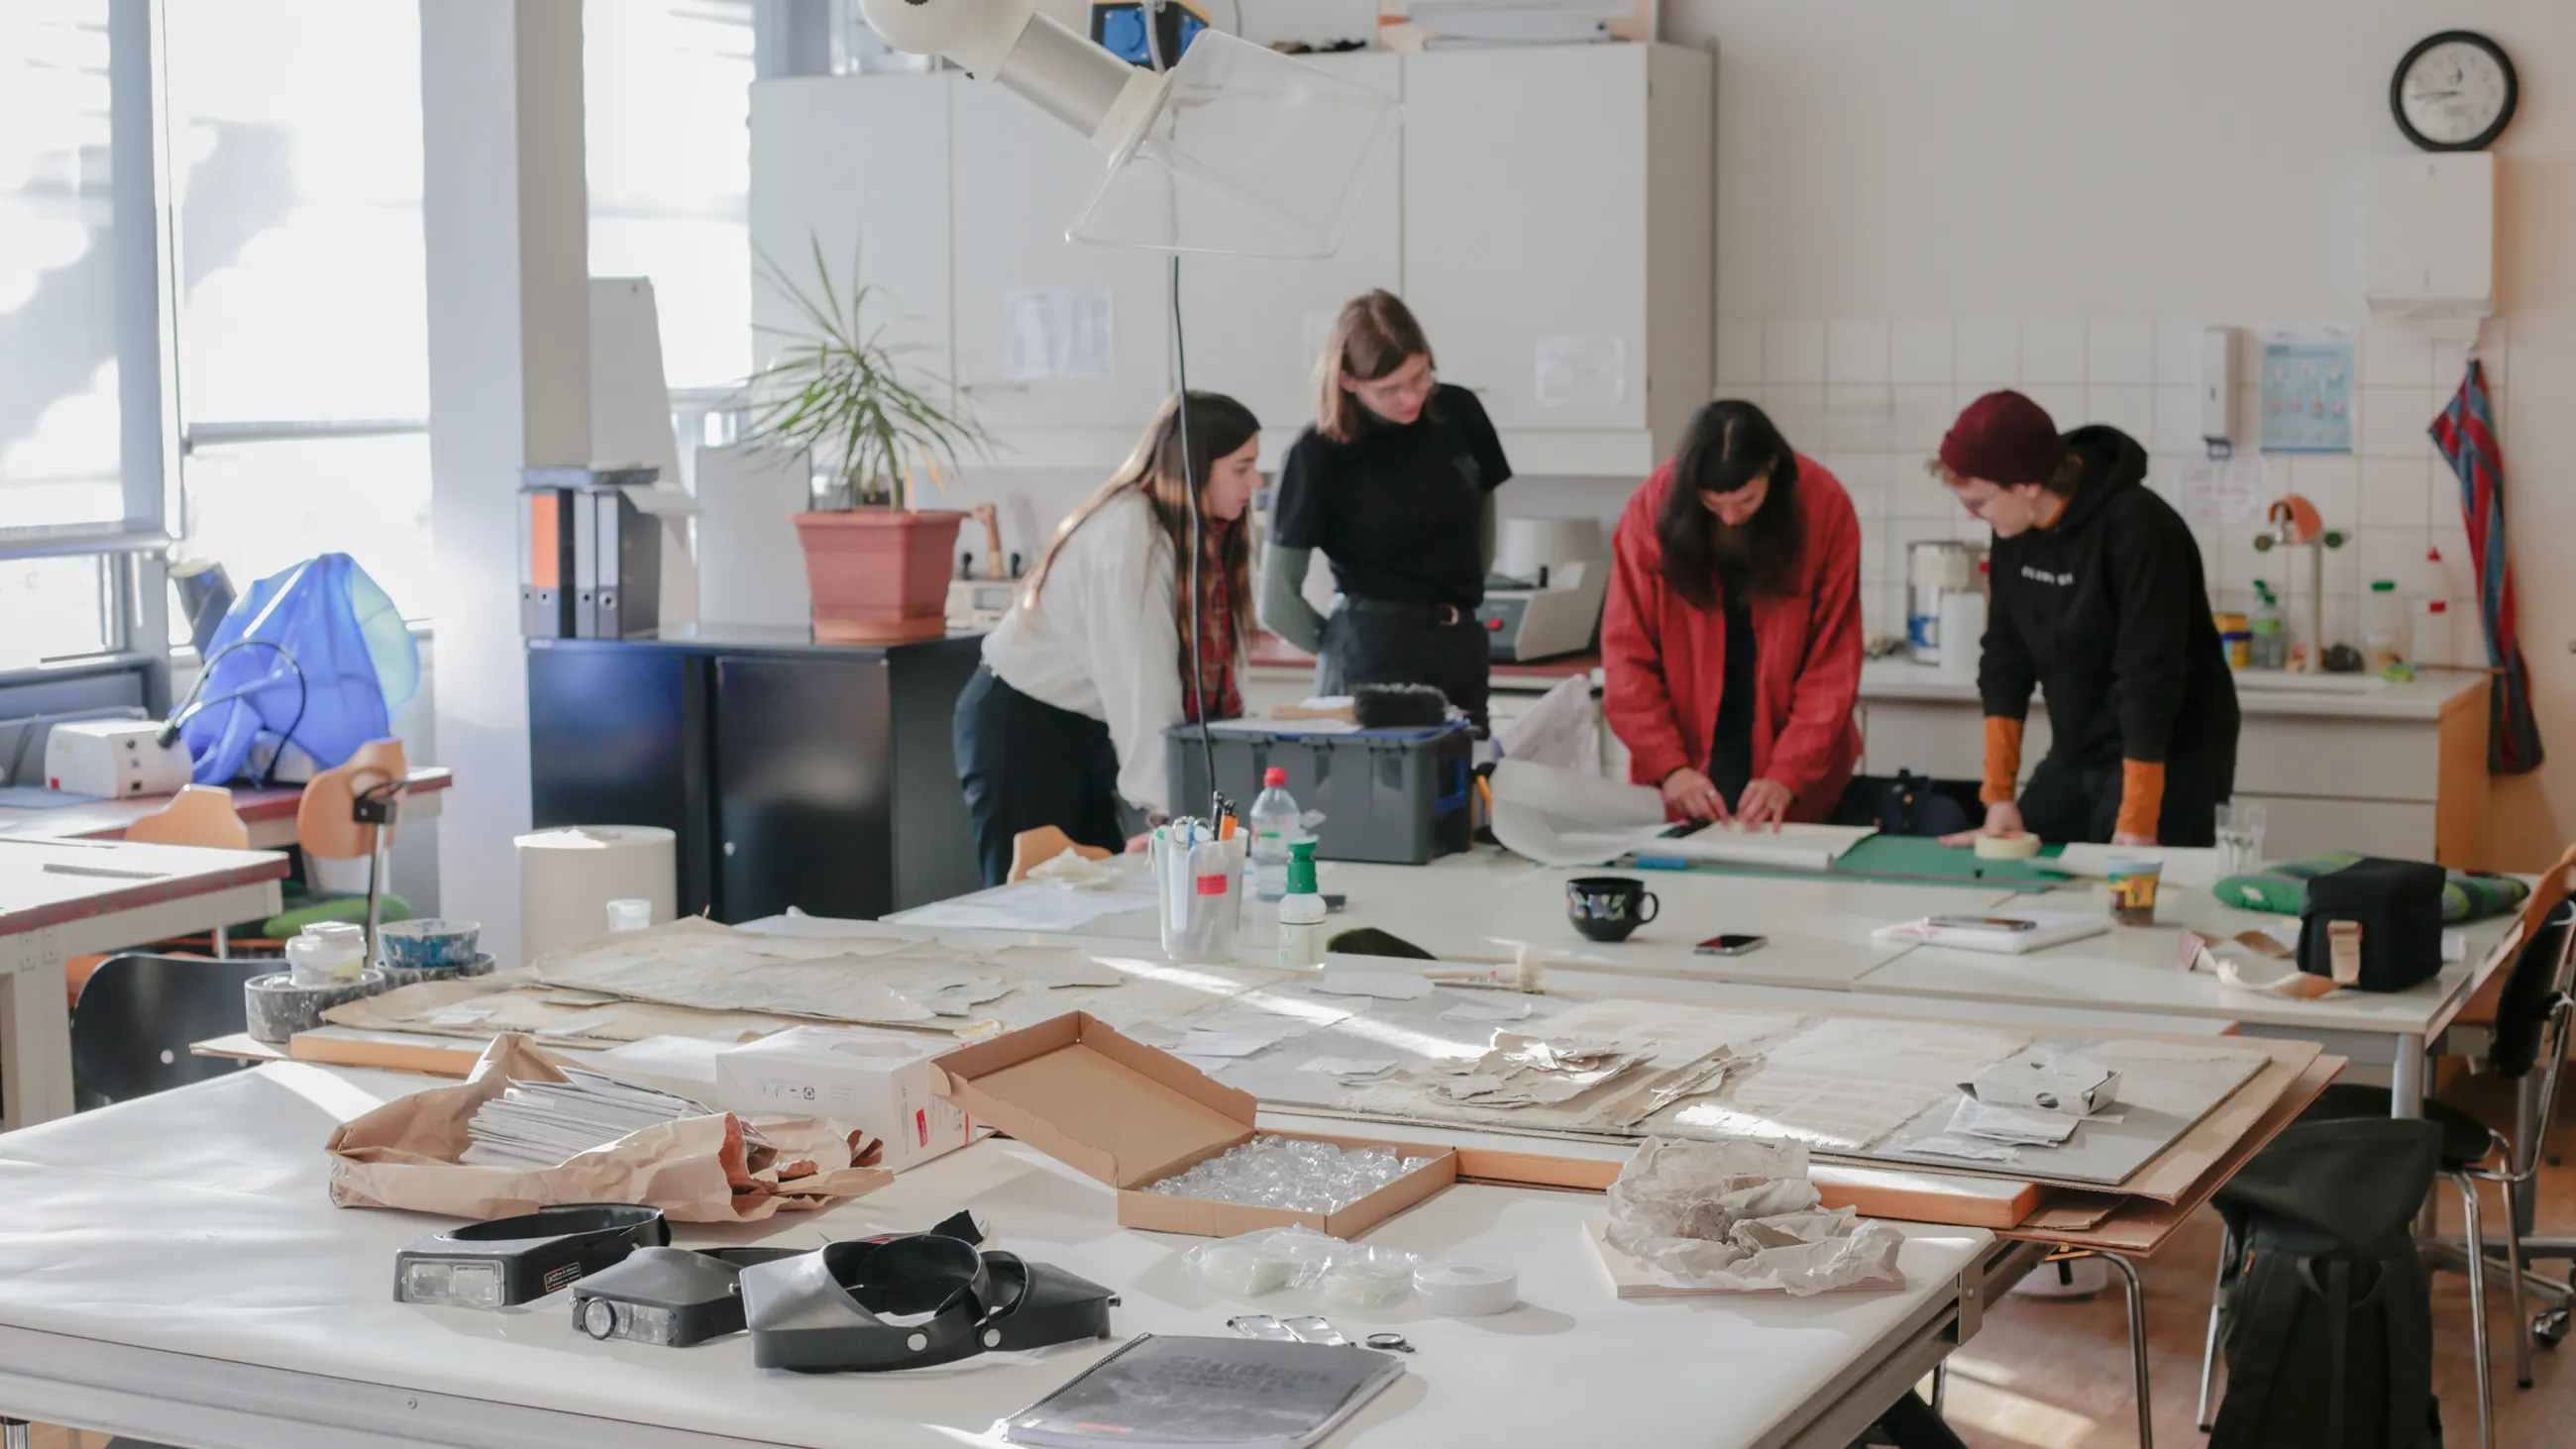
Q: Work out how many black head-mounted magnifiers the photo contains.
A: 4